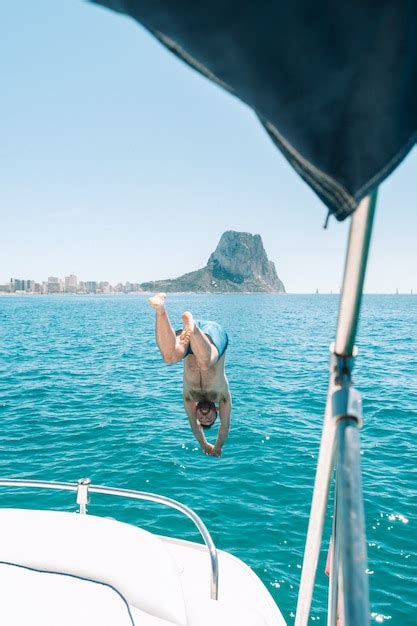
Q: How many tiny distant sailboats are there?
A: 4